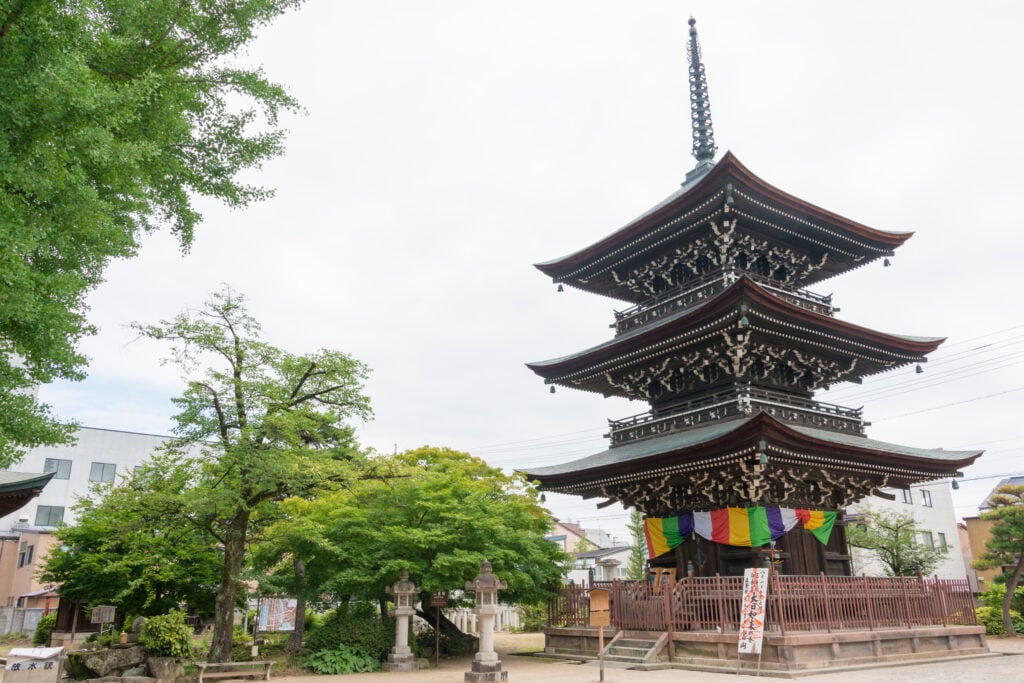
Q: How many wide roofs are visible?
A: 3